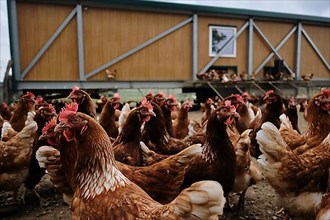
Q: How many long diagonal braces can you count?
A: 6